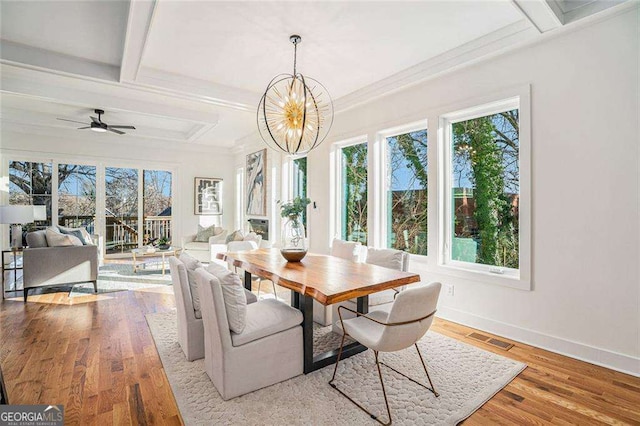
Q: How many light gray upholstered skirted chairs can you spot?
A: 4